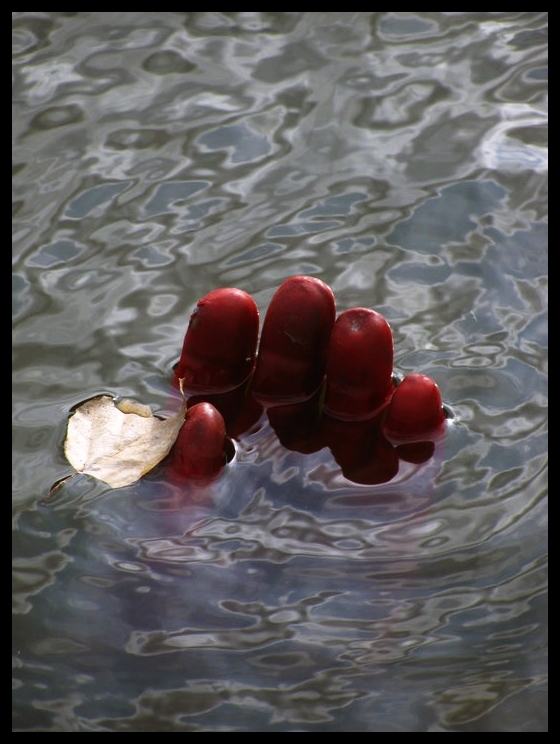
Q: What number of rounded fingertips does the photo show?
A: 5